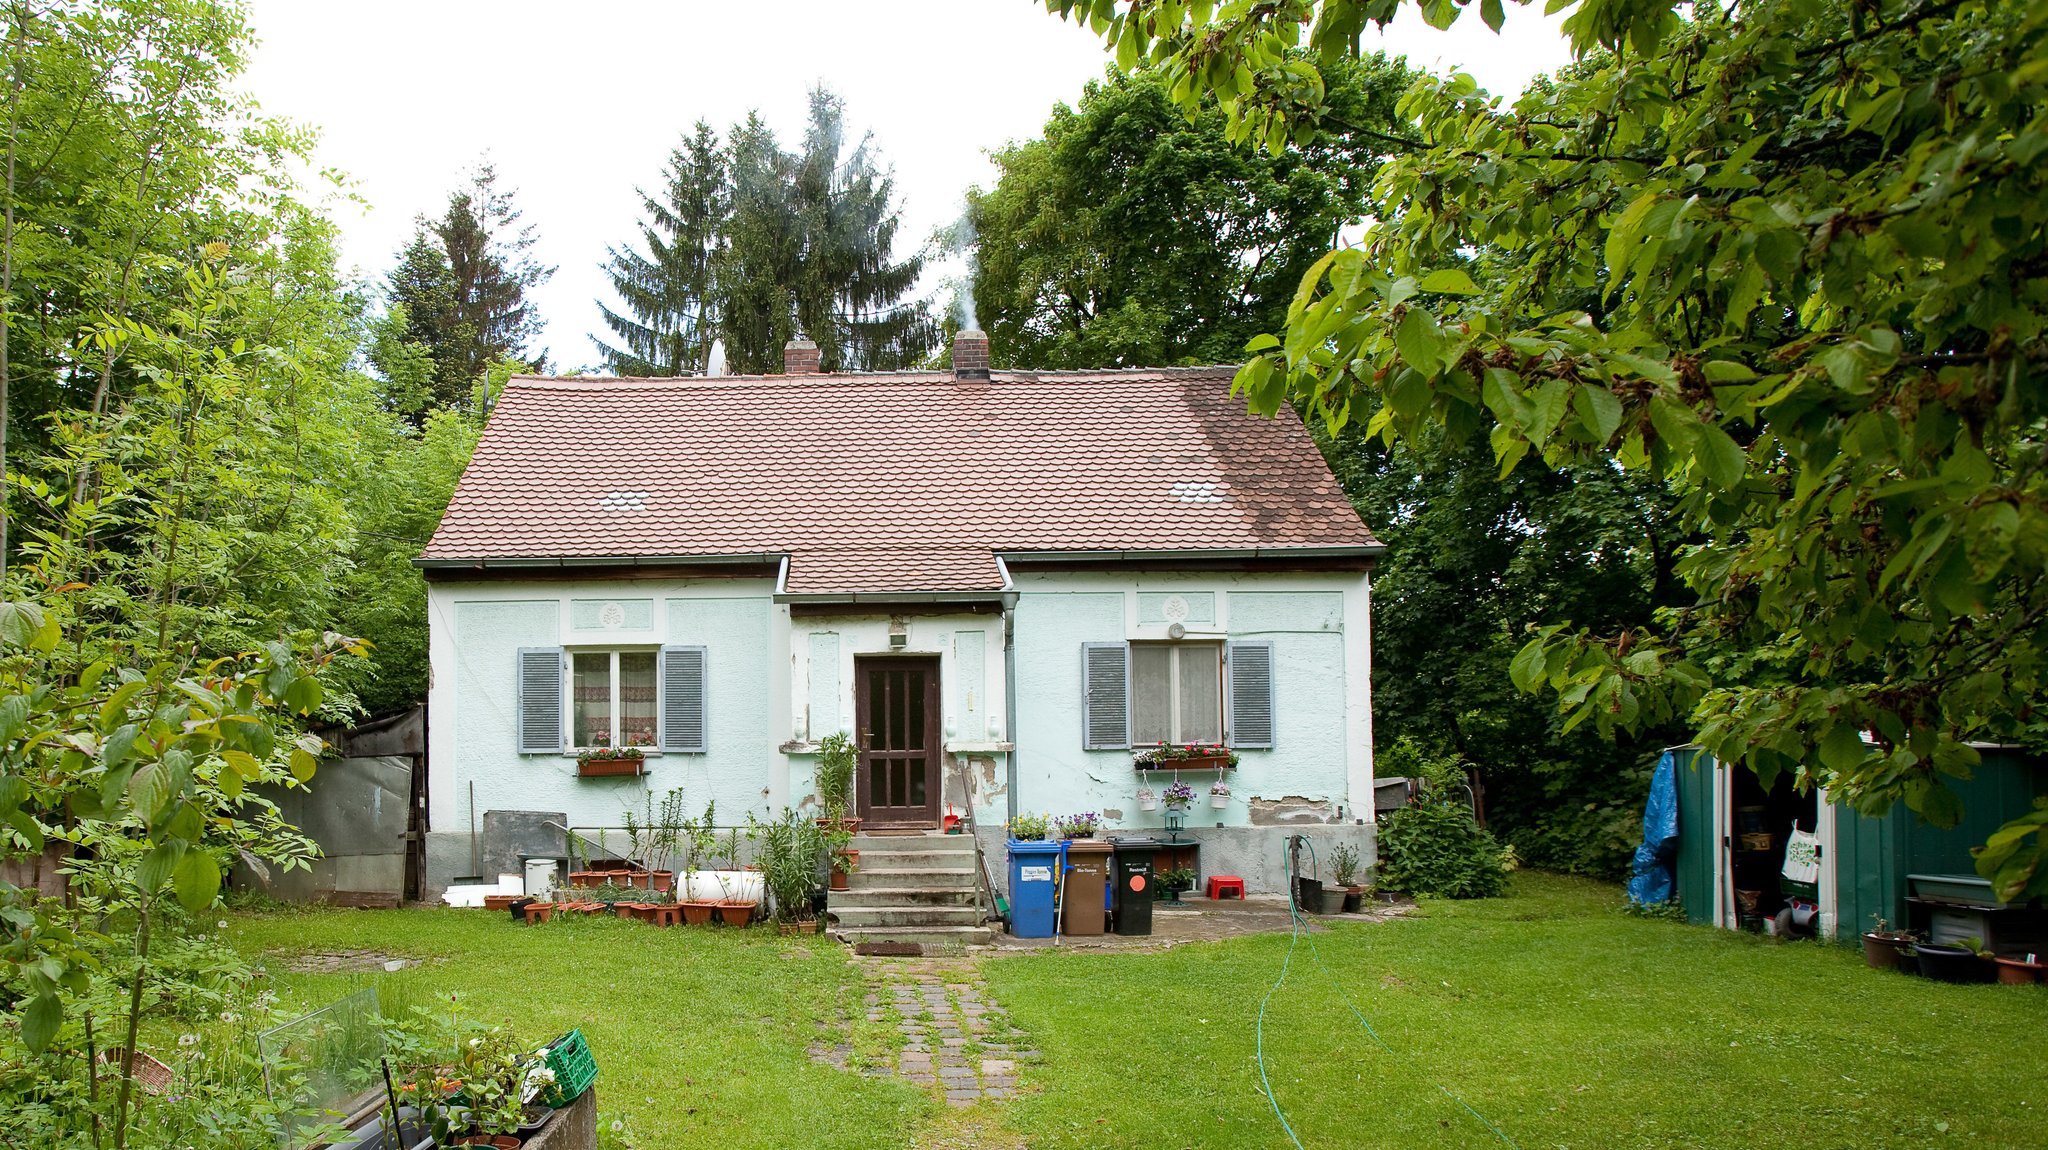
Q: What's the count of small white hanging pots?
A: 3